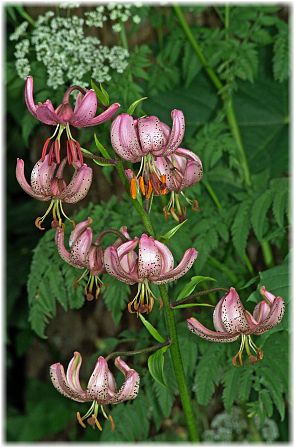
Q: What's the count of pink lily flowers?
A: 8